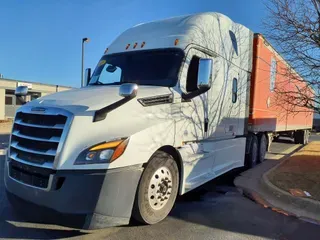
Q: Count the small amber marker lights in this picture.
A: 5